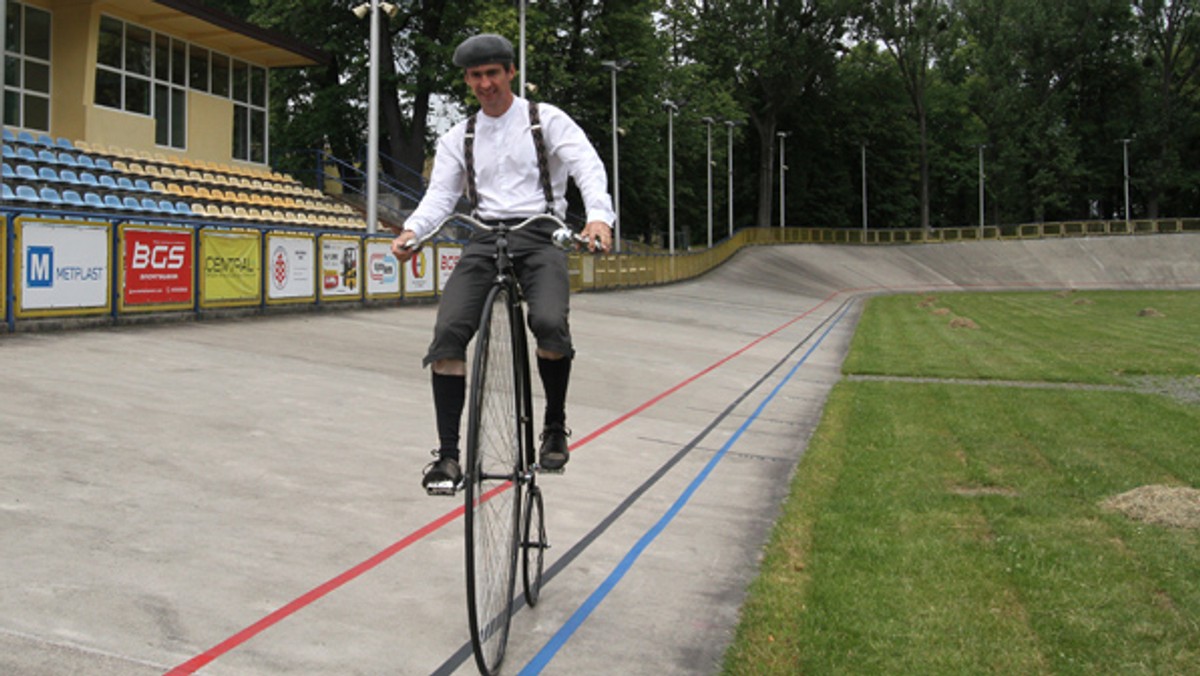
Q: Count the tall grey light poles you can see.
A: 10